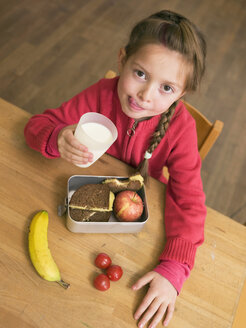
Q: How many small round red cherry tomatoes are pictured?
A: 3